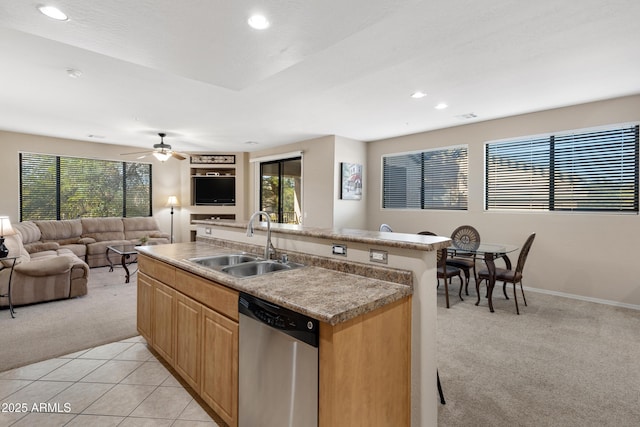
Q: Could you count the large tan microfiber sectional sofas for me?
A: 1